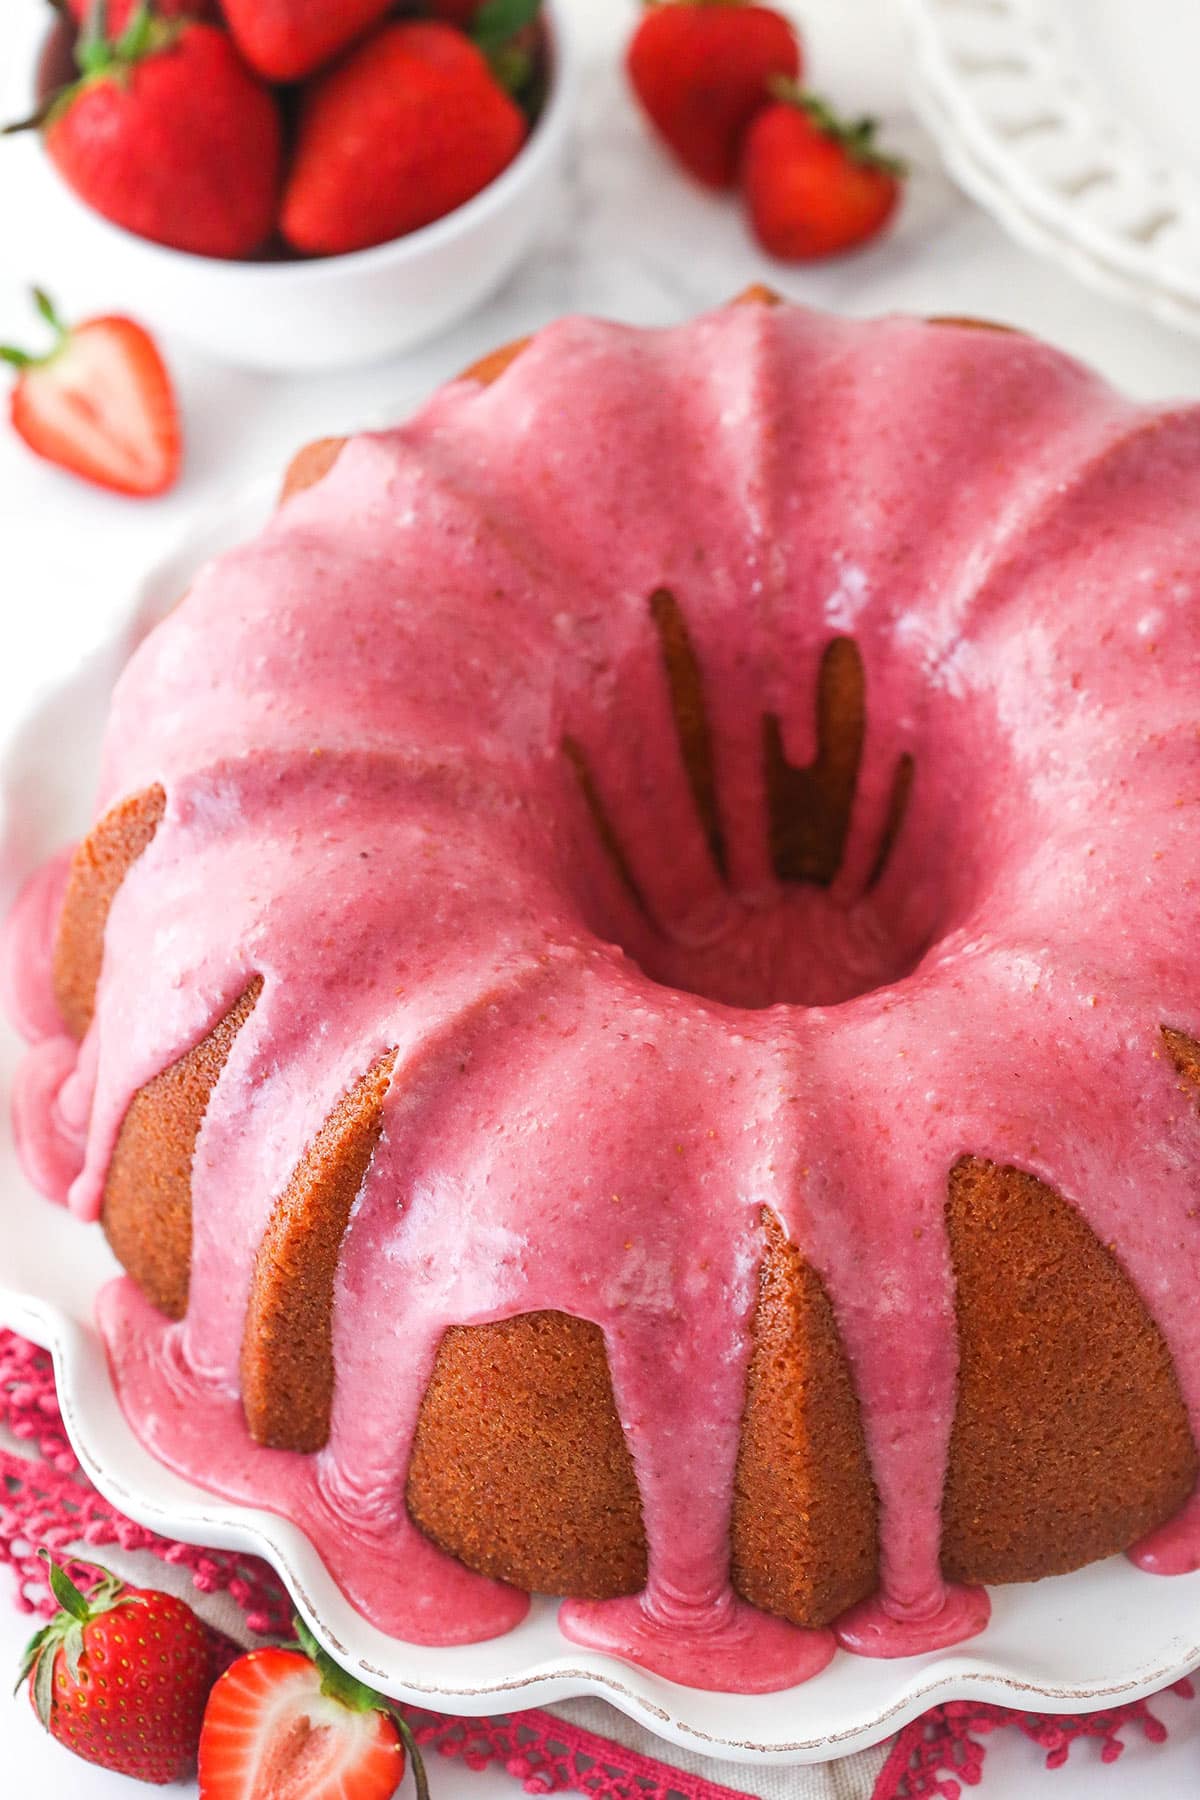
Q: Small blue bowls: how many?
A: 0